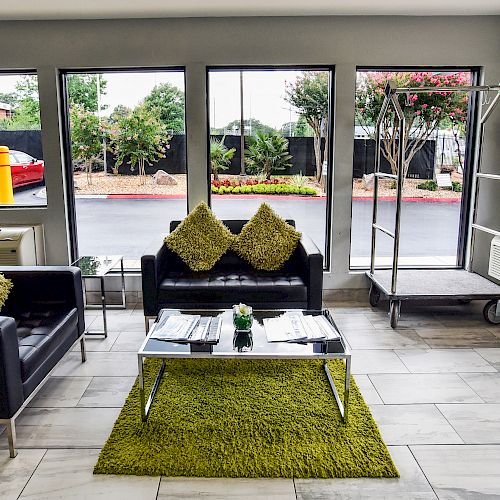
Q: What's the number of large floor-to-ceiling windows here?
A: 3